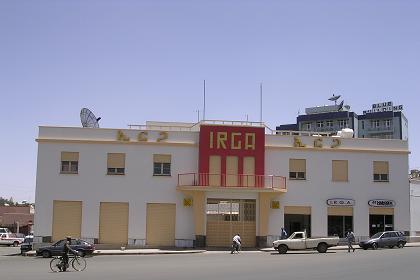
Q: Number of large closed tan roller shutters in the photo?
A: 3